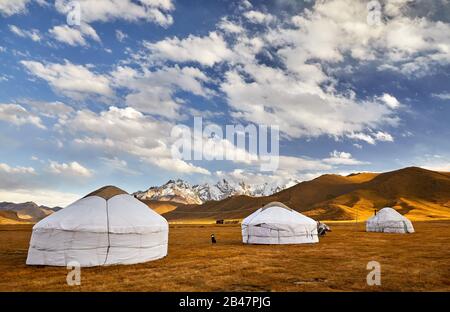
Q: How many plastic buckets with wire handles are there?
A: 0